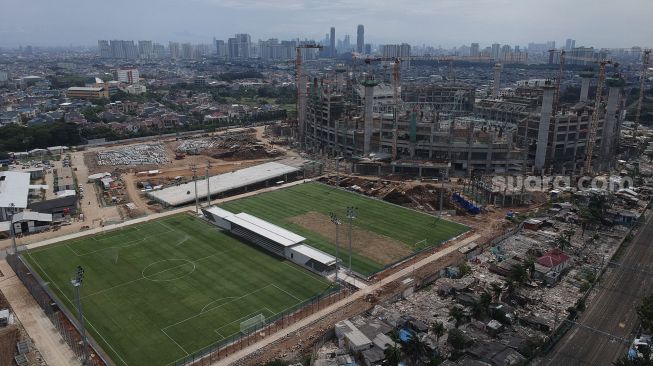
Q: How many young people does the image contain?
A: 0